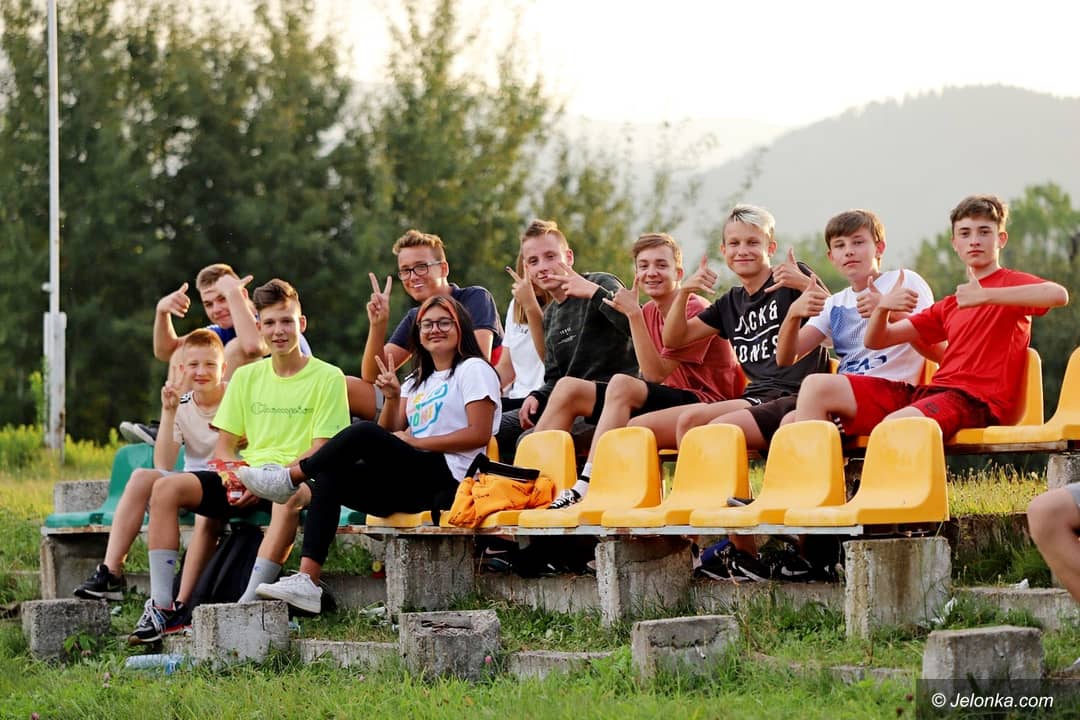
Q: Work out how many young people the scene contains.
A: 11